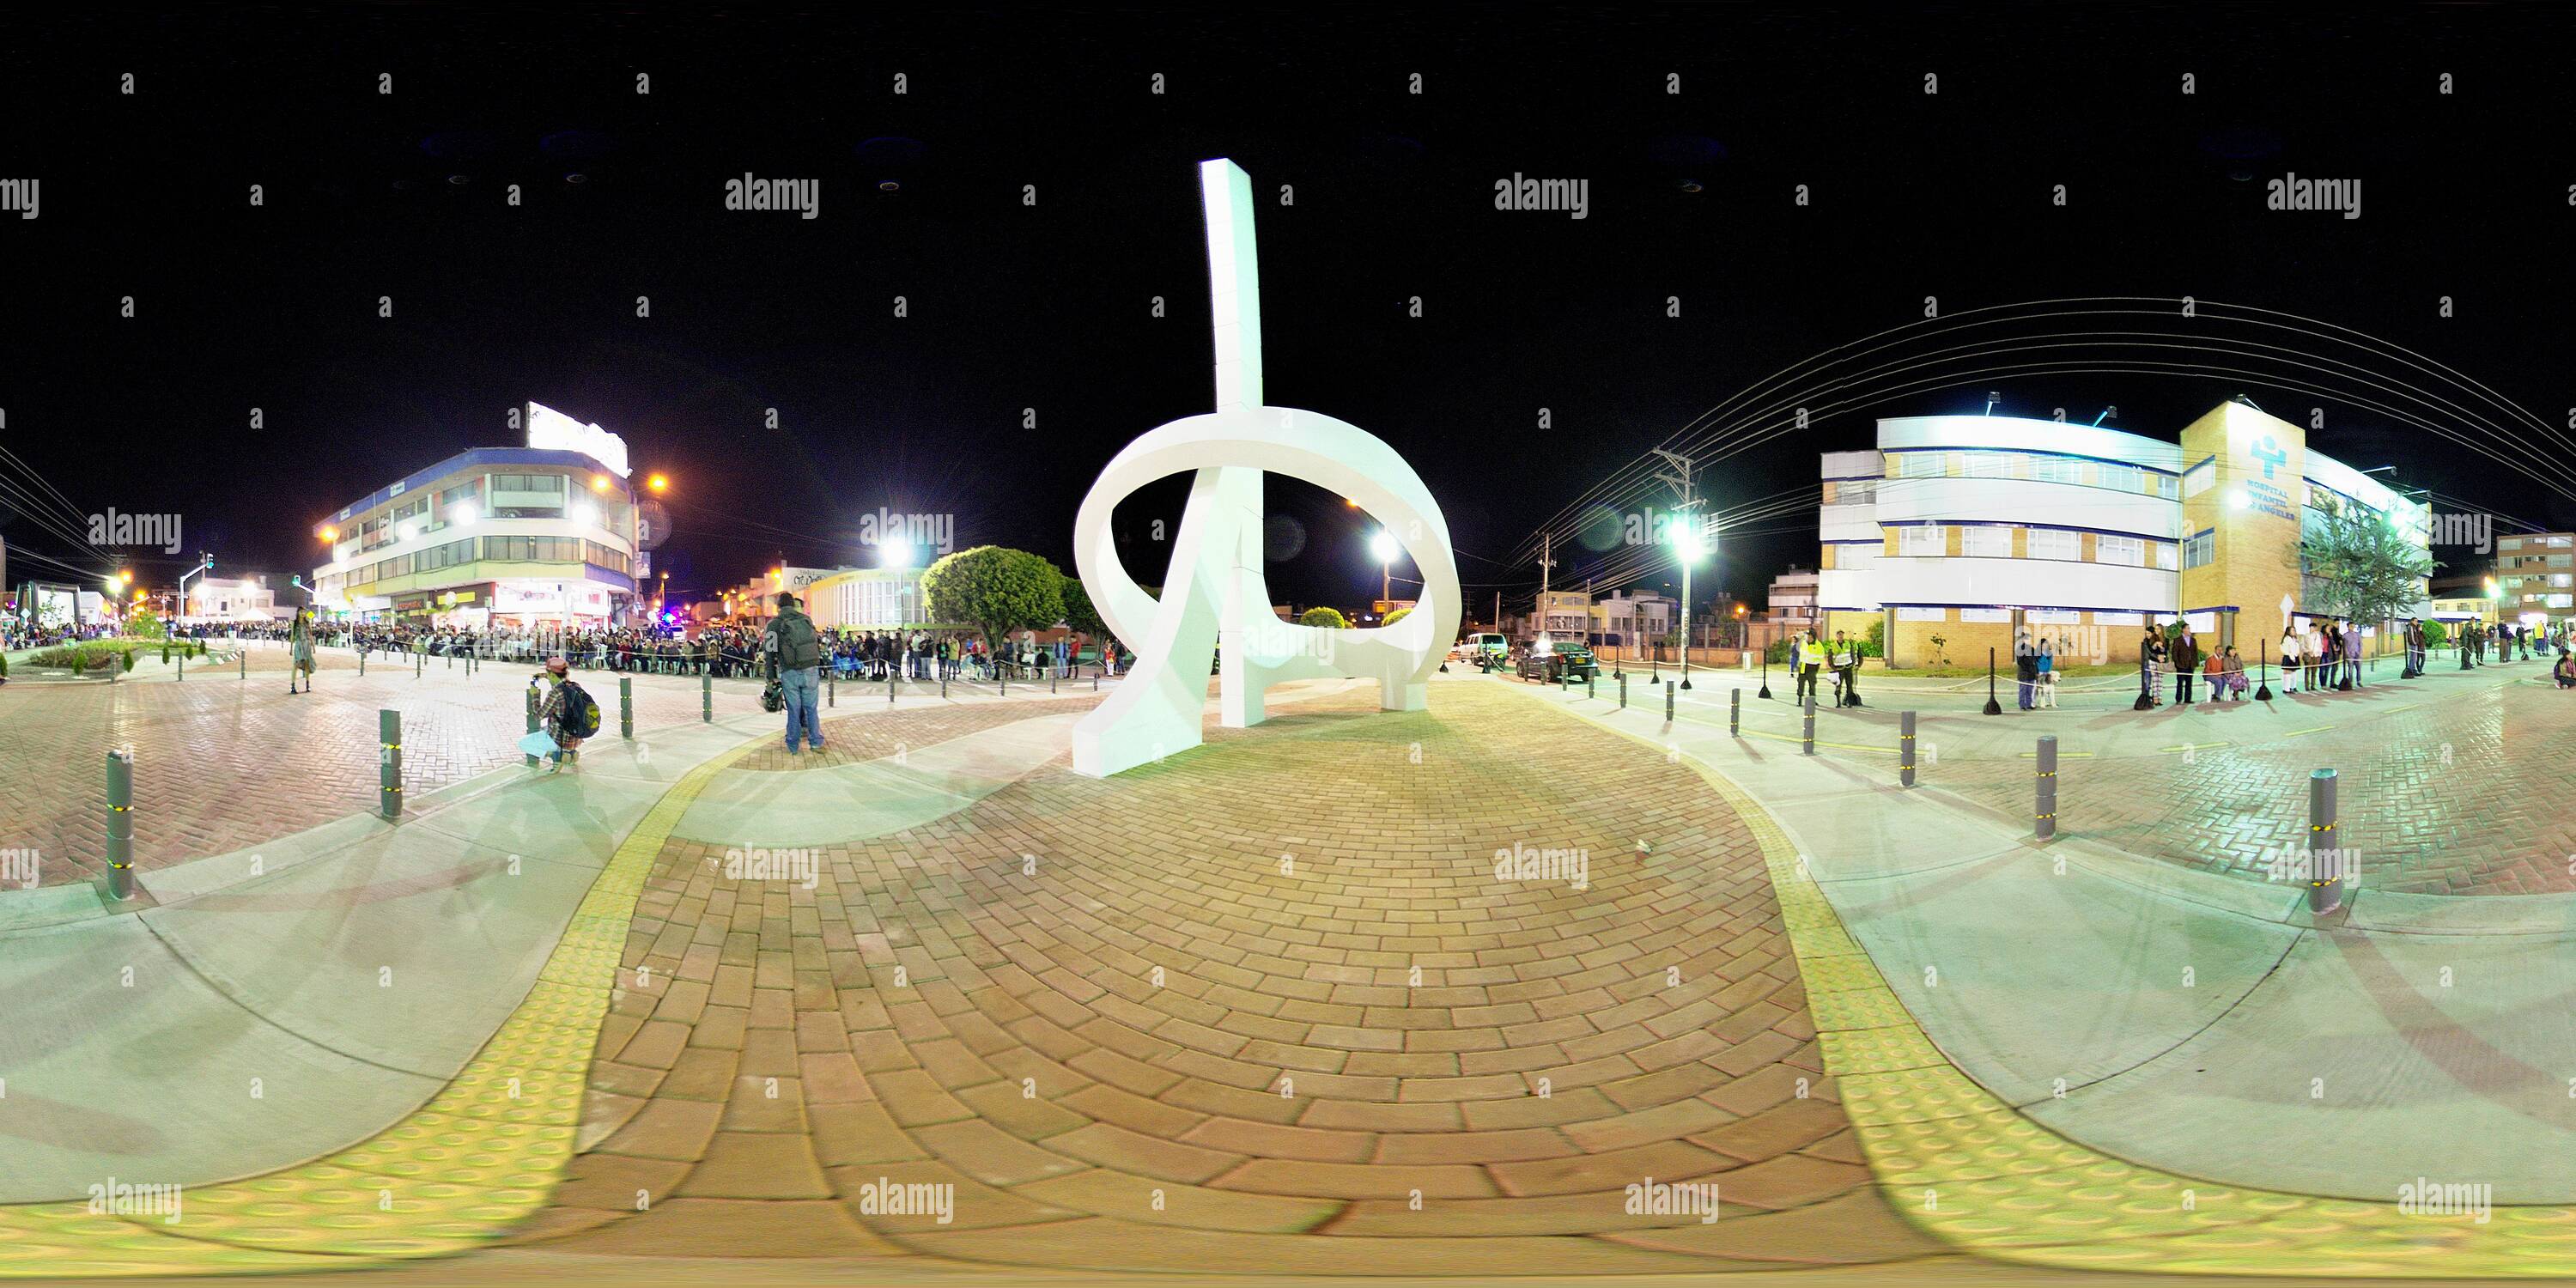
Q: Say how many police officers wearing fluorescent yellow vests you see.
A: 2